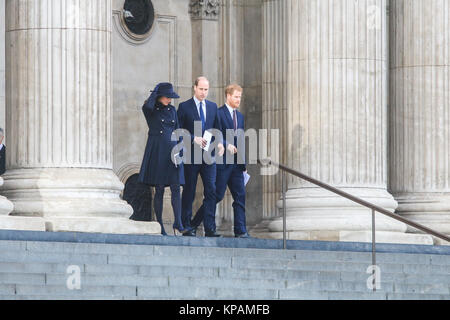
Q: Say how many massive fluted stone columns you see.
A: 3